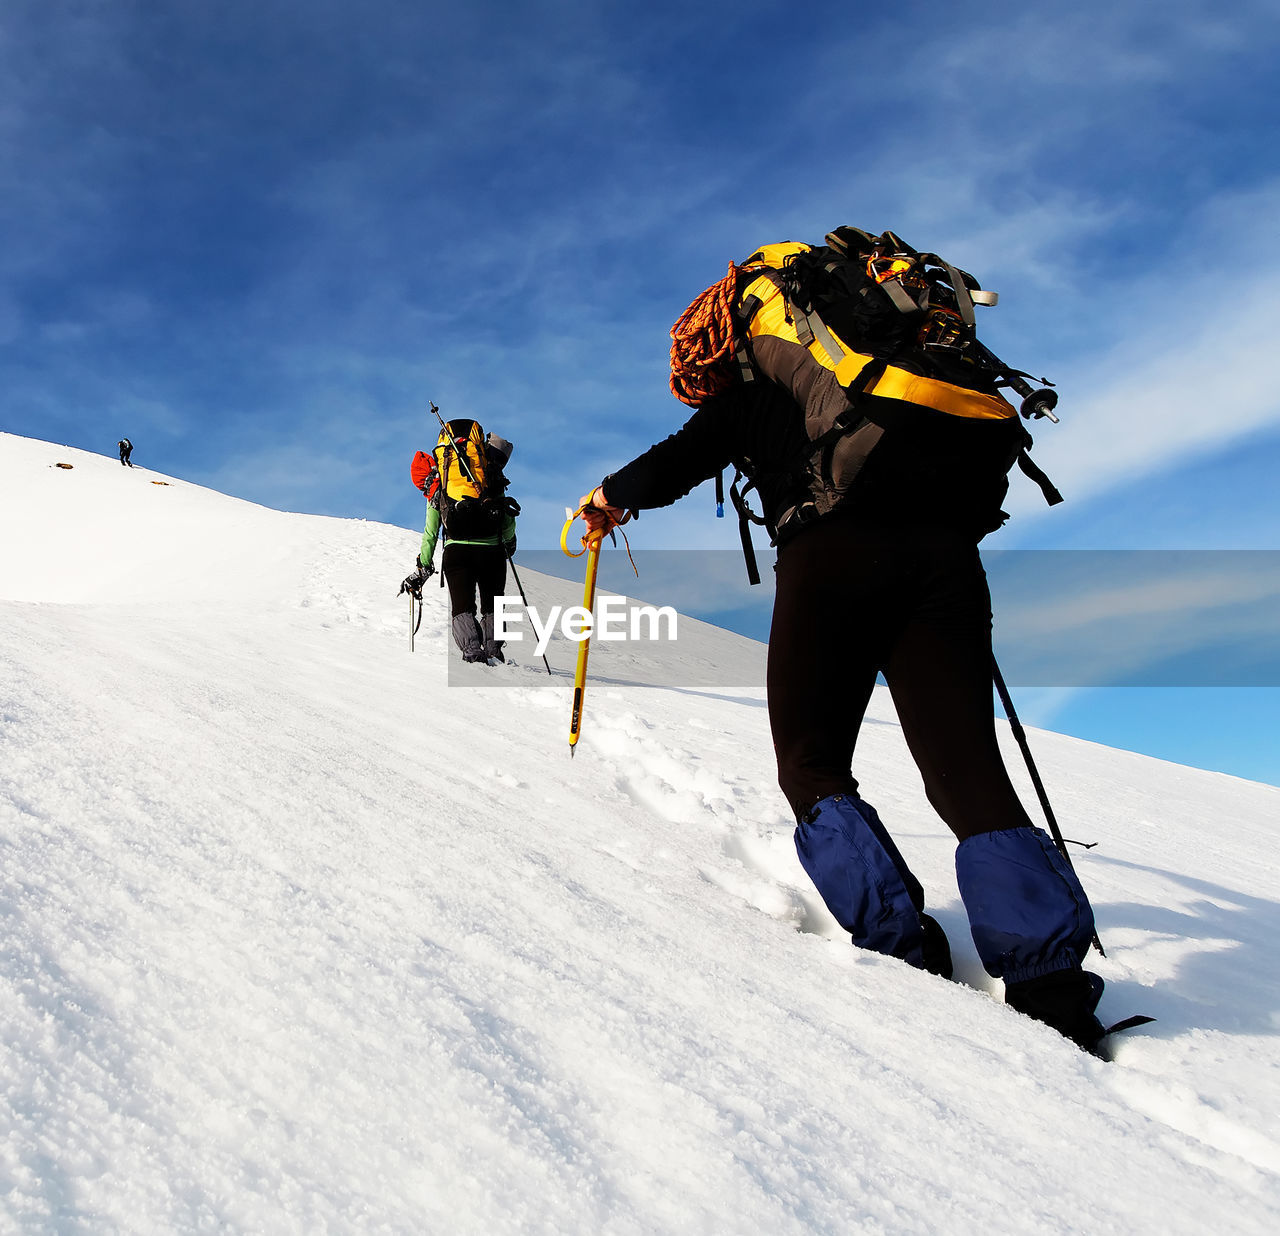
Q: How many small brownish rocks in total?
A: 2